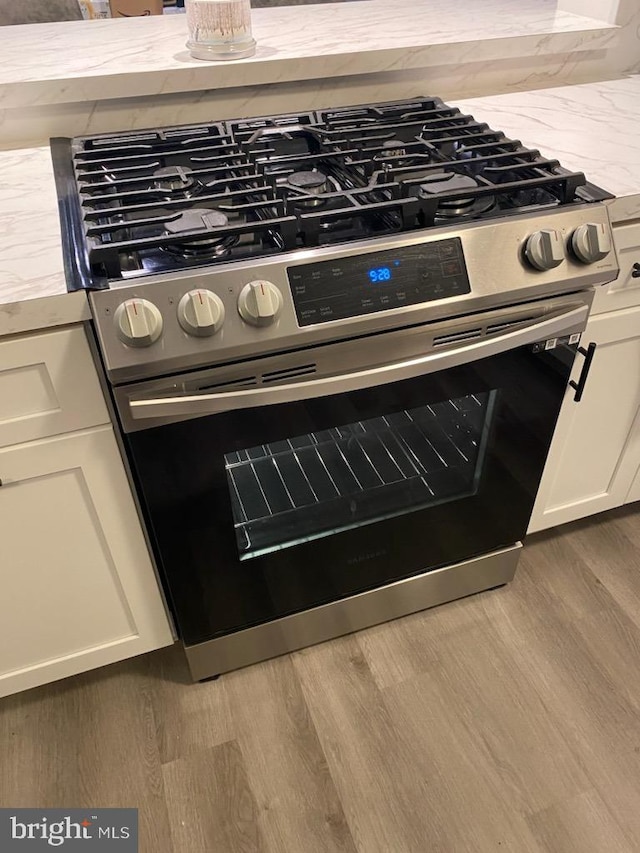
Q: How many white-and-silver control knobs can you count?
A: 5